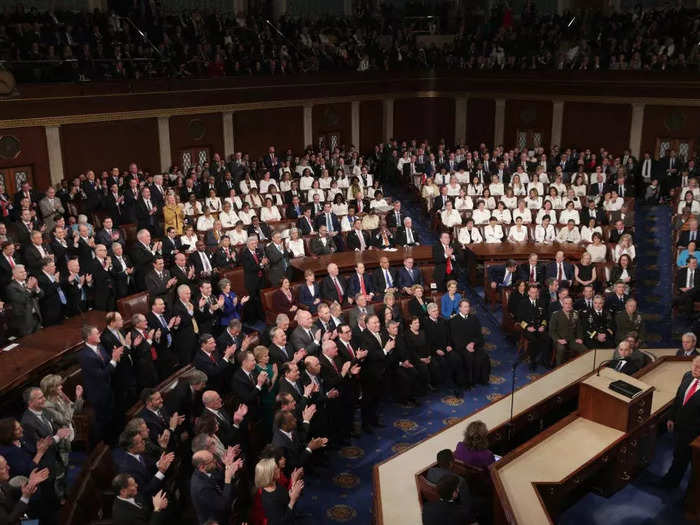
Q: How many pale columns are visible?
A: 10